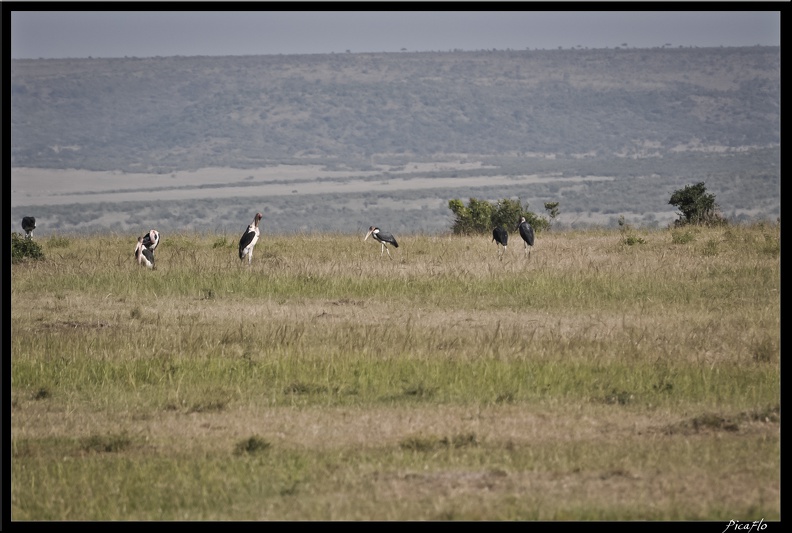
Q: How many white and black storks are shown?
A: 7